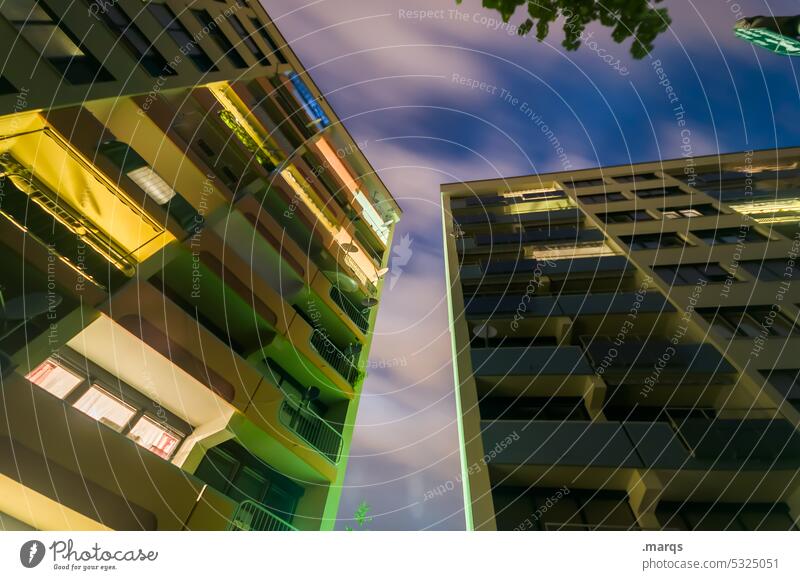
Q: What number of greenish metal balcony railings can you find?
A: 4